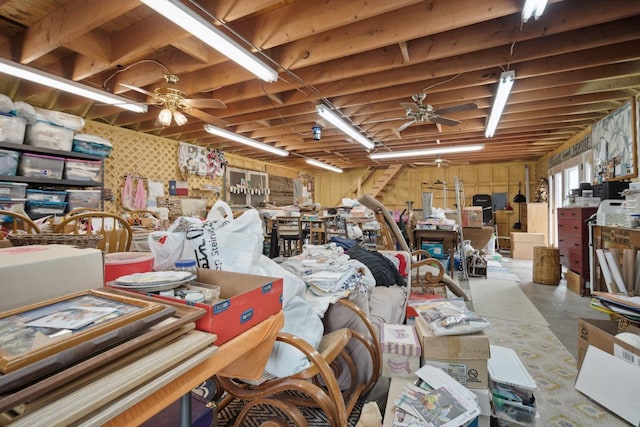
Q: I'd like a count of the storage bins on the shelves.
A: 11